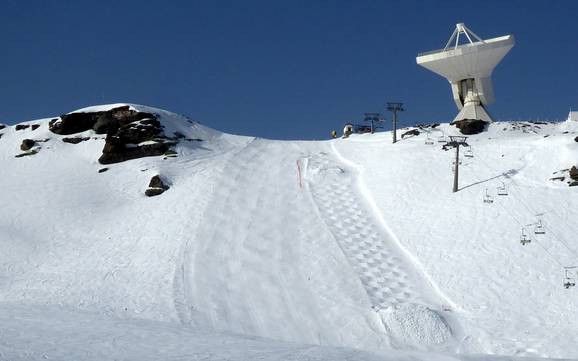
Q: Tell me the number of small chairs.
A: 8